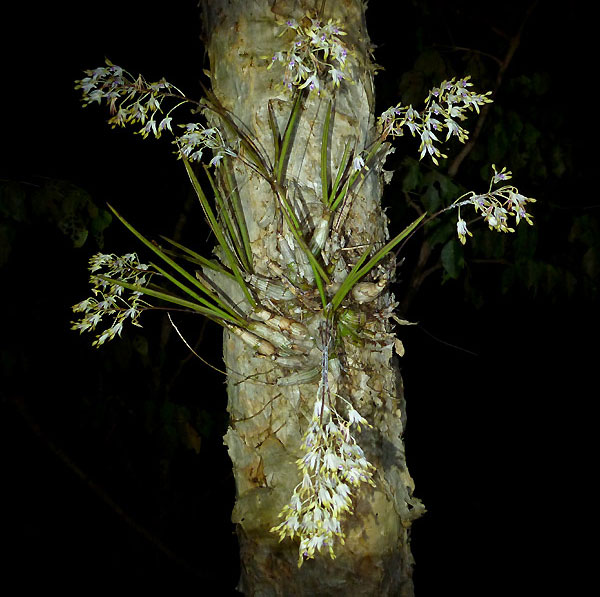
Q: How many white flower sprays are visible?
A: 7